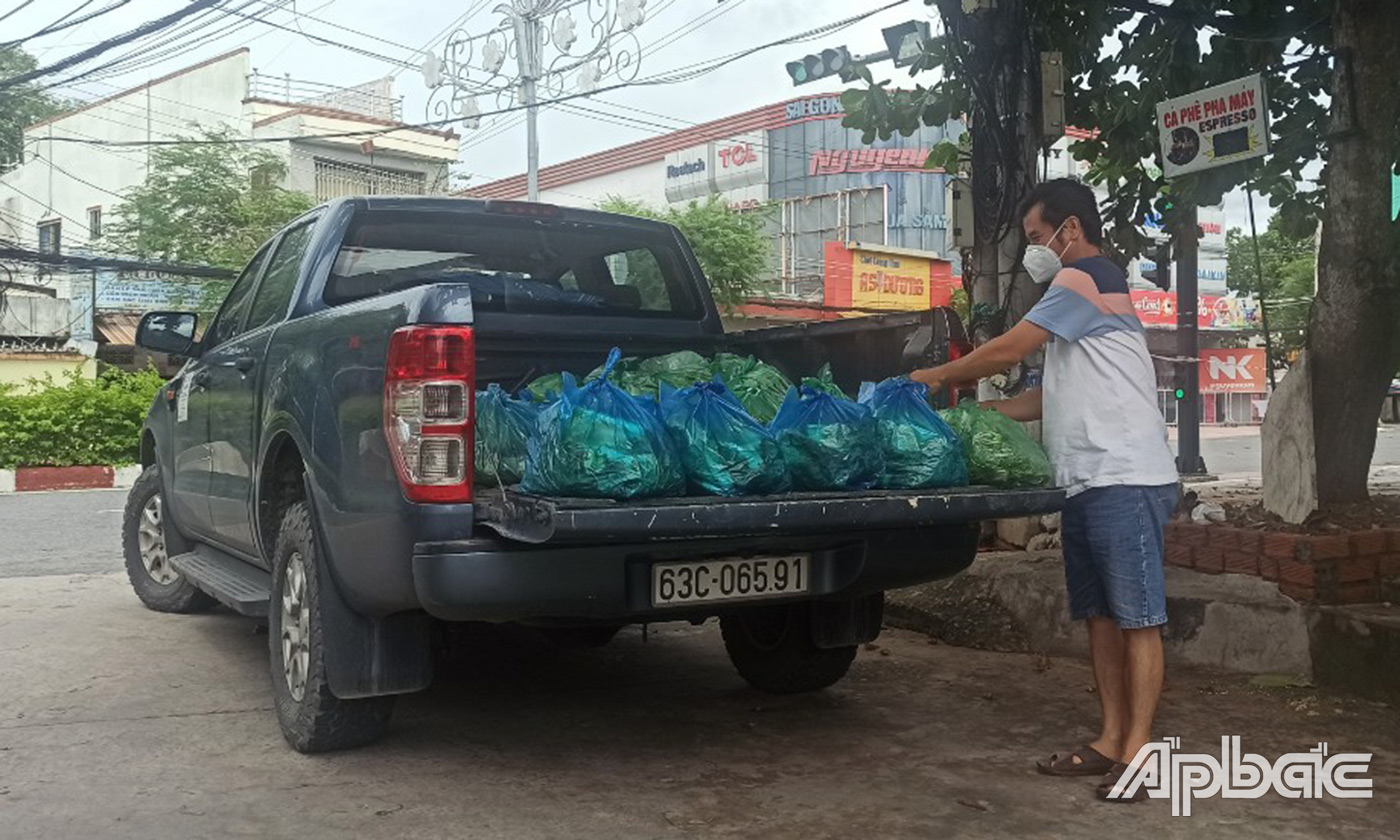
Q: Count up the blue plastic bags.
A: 5